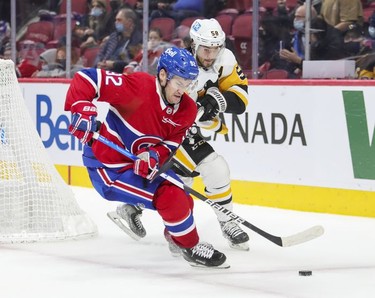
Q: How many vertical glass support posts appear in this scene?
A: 5